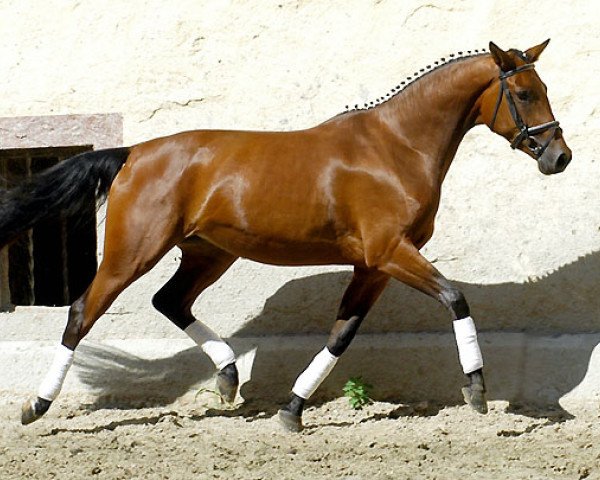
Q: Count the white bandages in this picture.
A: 4